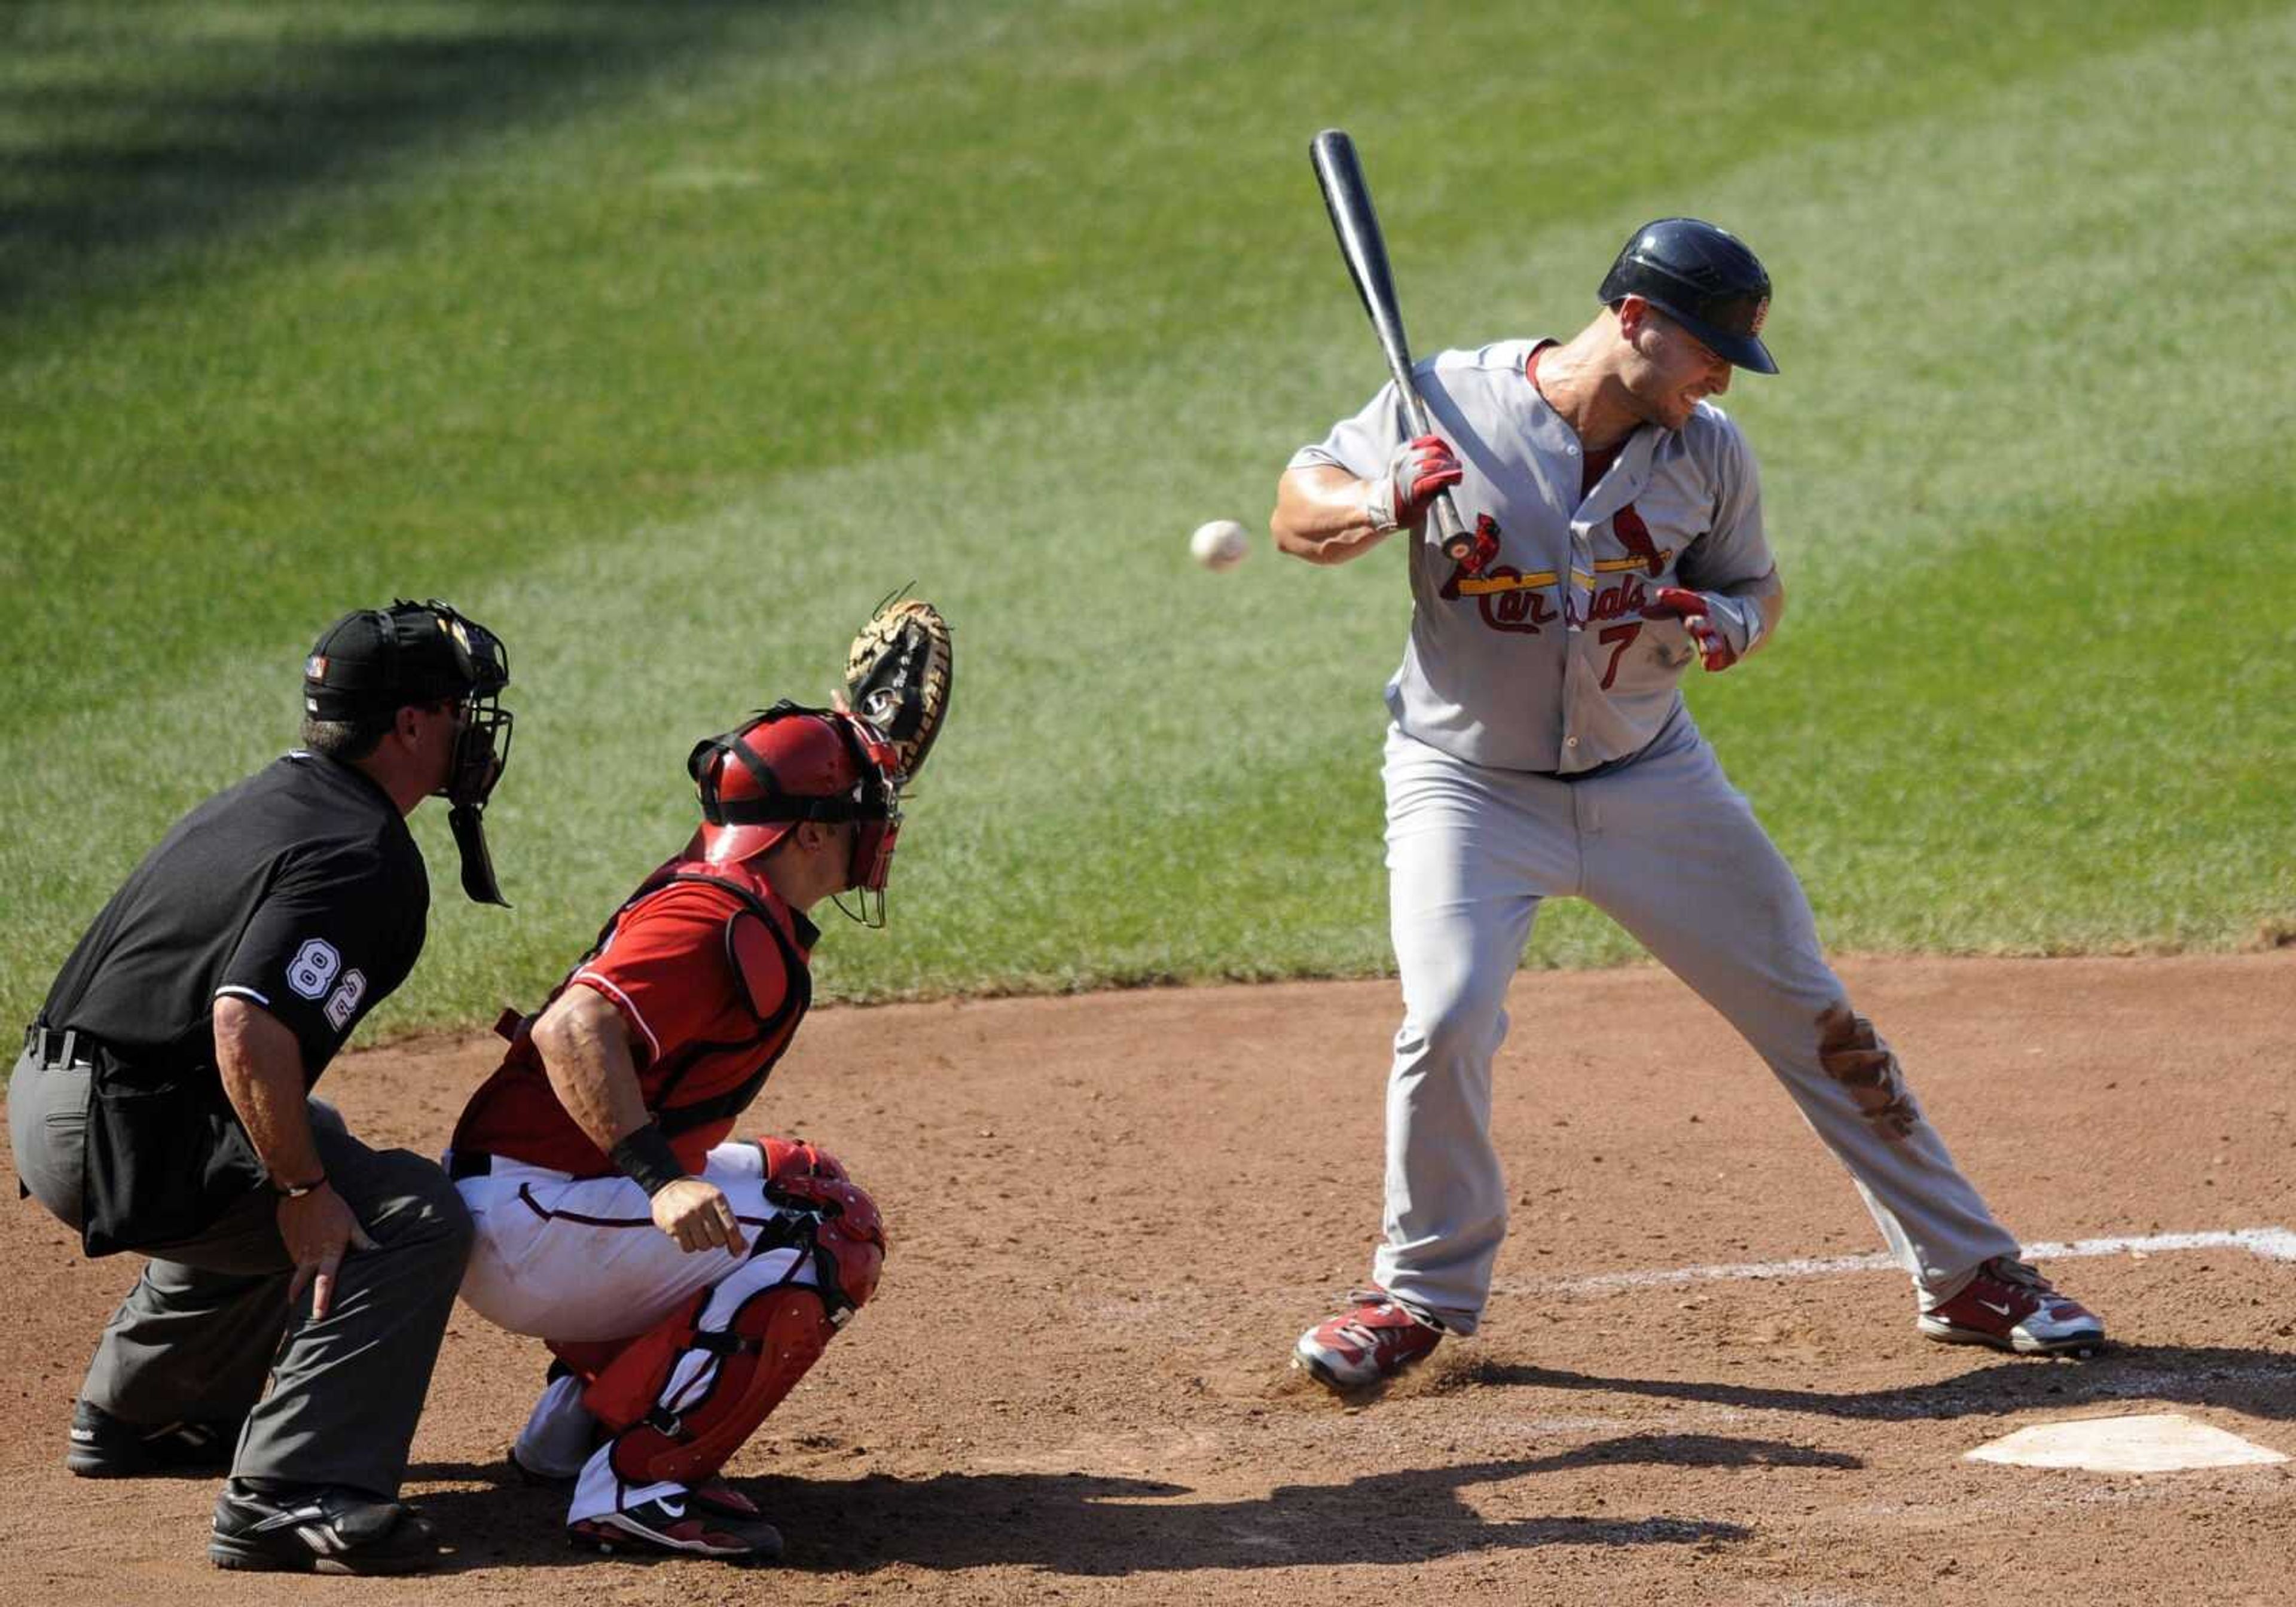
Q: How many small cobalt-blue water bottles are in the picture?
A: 0